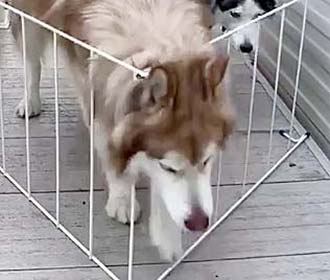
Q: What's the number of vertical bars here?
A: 9